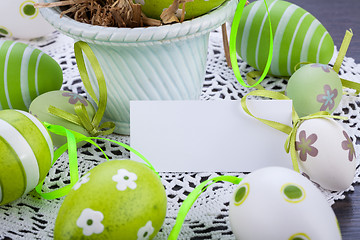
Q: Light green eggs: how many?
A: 2